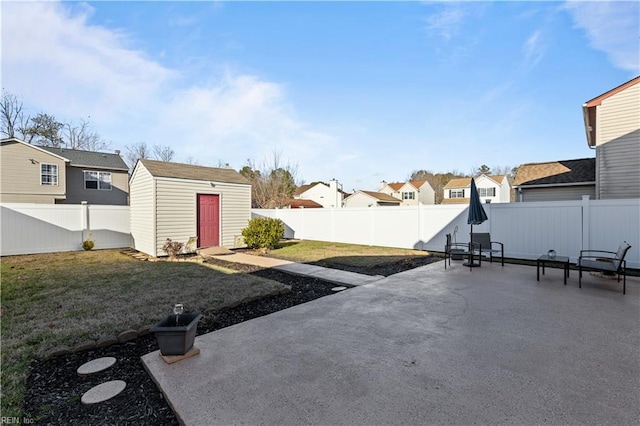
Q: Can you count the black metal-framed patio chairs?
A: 3